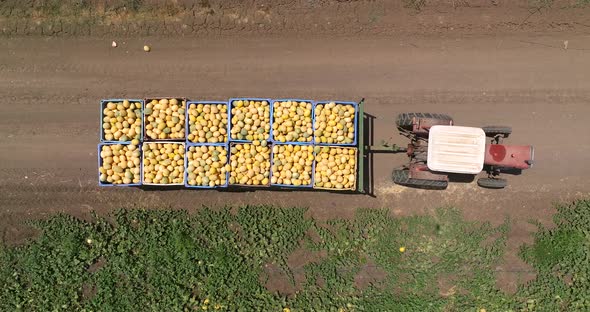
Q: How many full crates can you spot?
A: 12